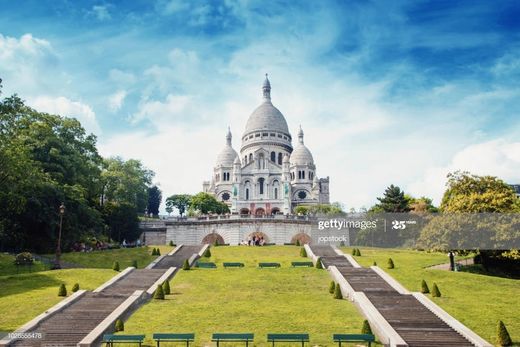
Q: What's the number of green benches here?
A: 9